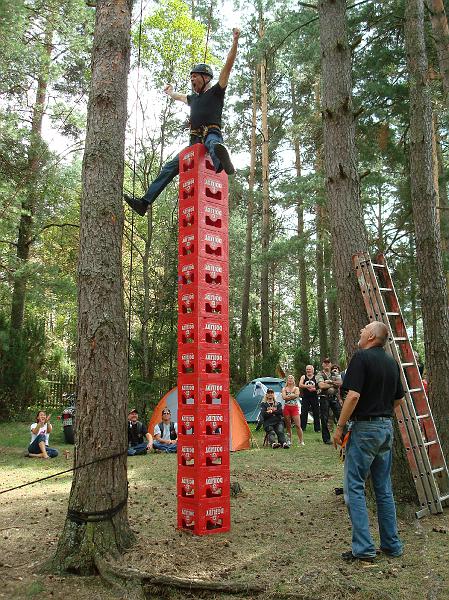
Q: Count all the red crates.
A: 13